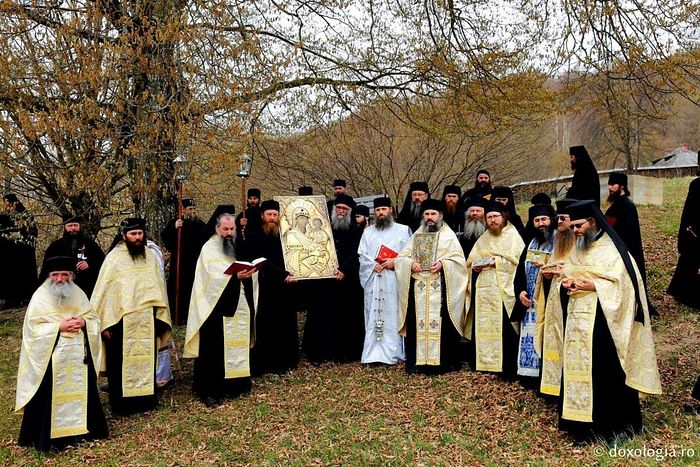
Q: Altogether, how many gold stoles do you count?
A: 7